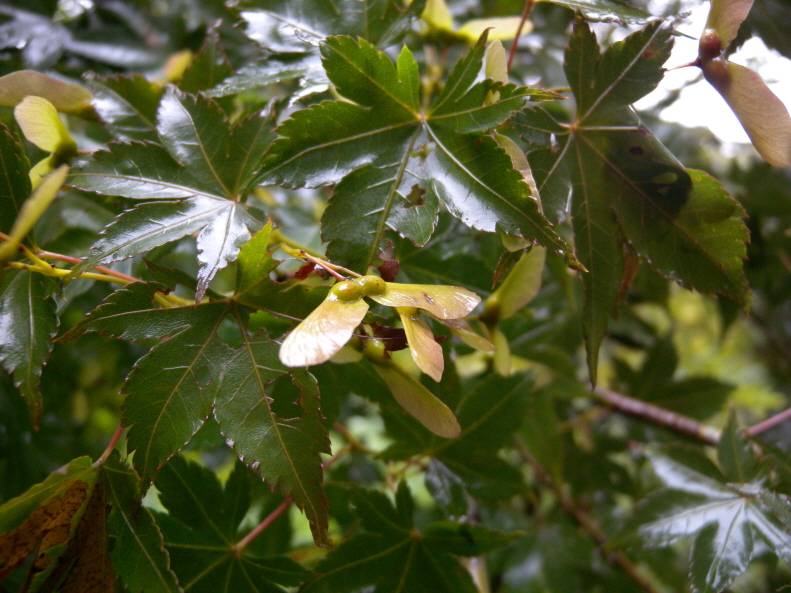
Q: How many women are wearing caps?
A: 0